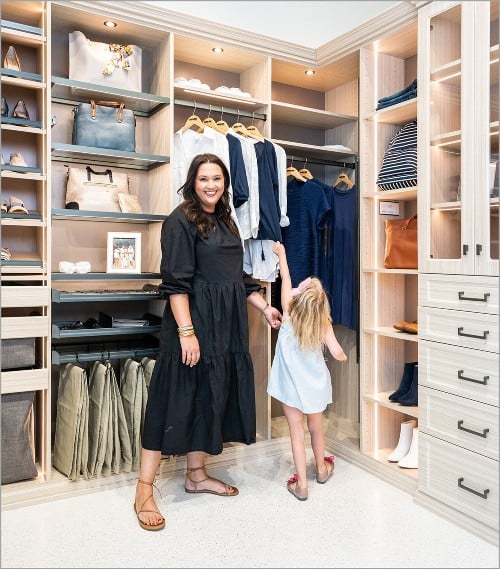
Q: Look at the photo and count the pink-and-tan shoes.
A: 2